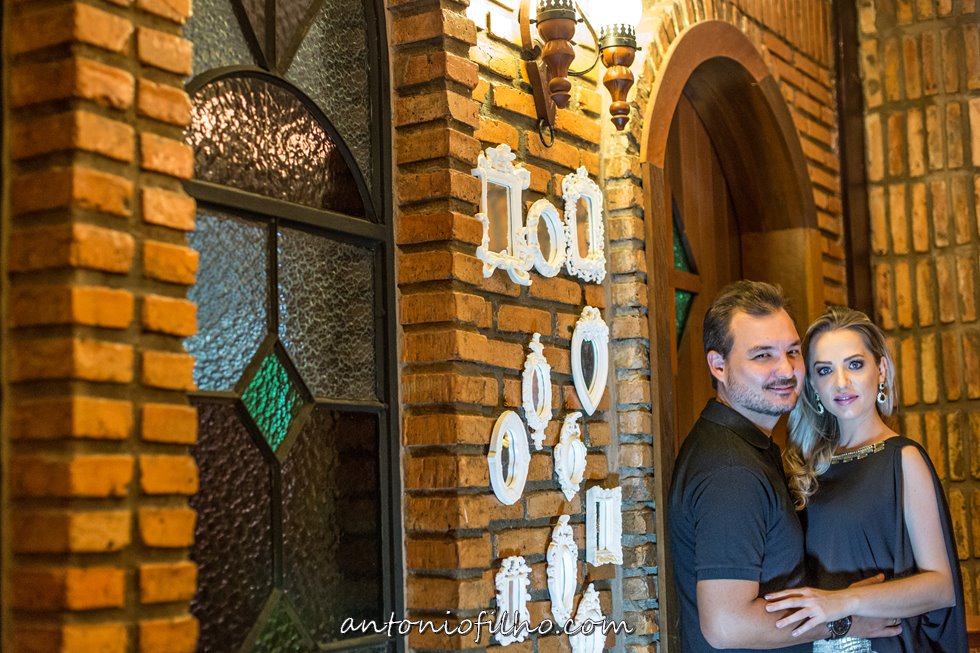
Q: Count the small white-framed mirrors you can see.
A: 11